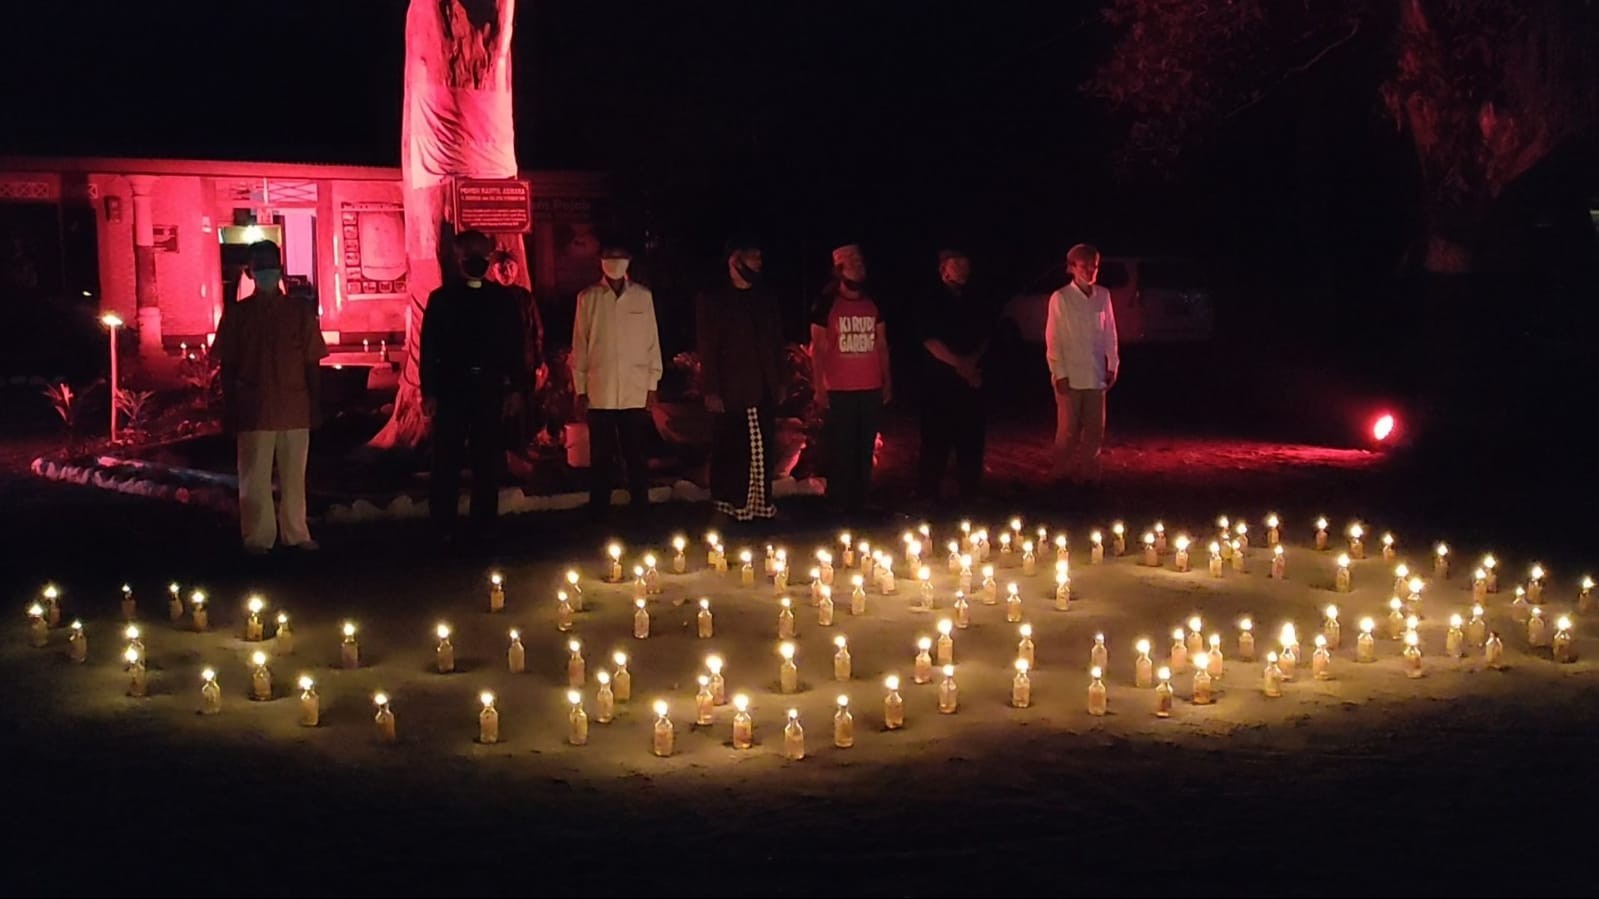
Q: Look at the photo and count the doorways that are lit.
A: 1